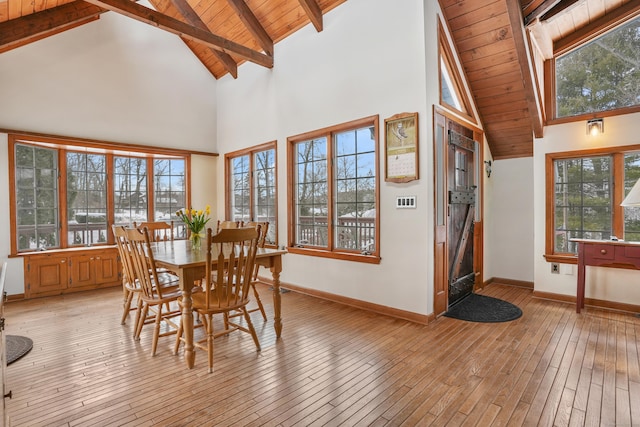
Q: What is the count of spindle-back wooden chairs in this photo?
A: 6